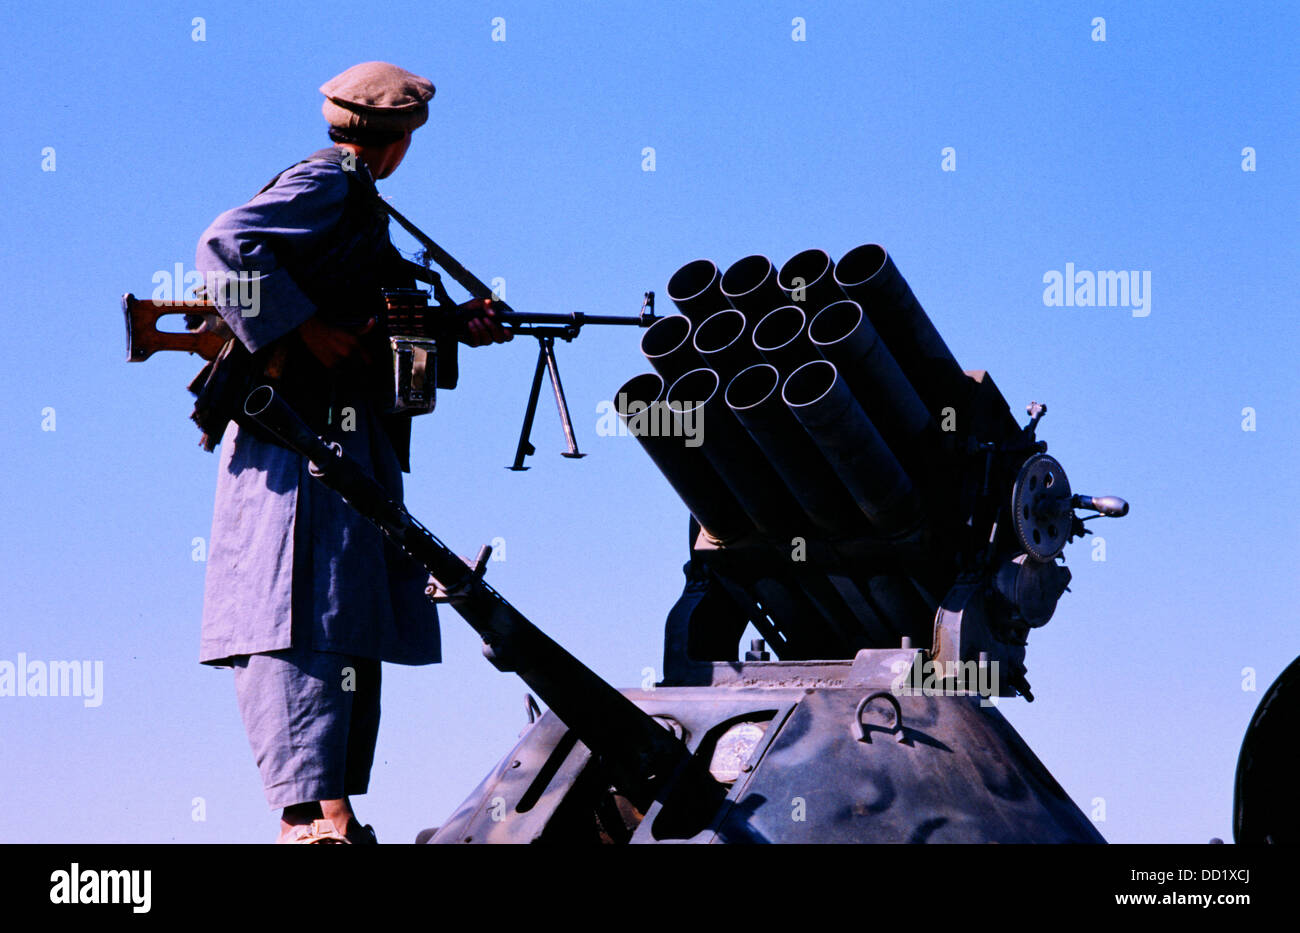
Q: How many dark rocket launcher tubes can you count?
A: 12